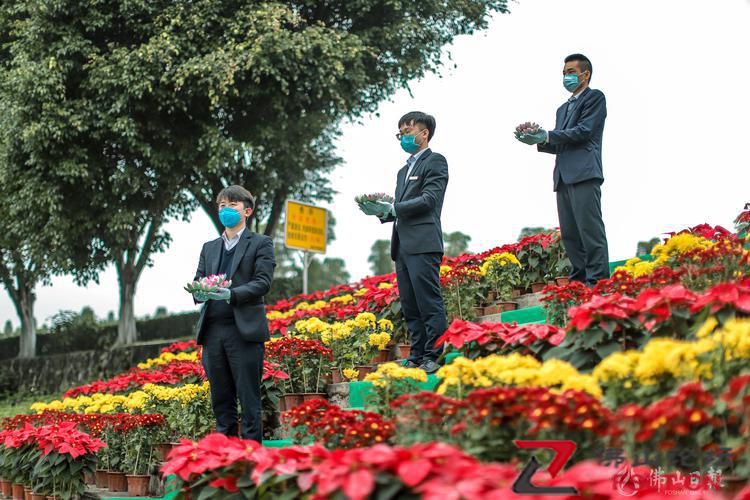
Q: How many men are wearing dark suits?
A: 3